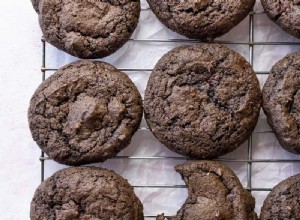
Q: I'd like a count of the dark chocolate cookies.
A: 9